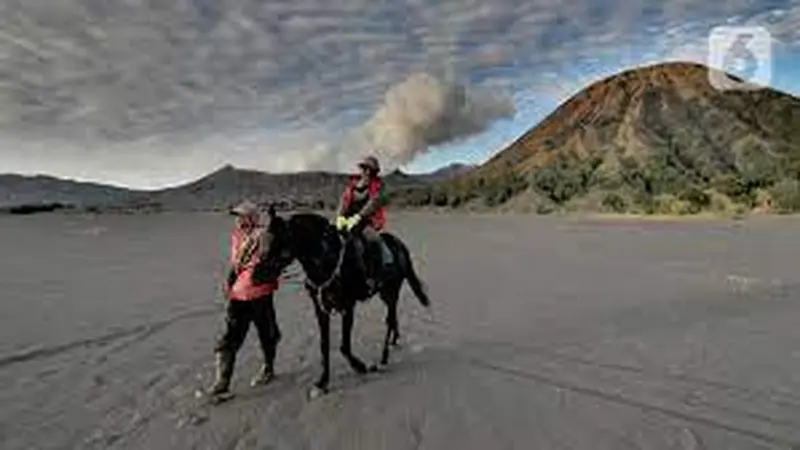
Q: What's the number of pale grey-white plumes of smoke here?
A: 1